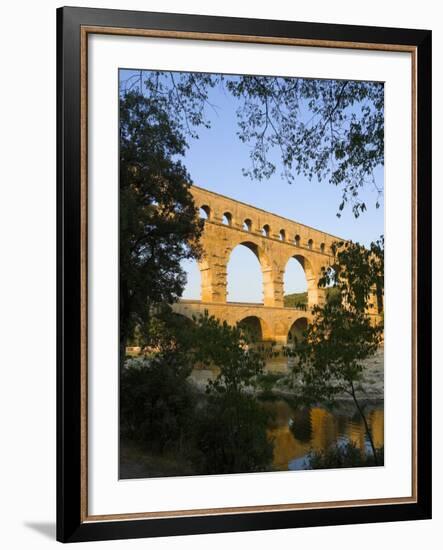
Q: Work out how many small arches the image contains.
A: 8